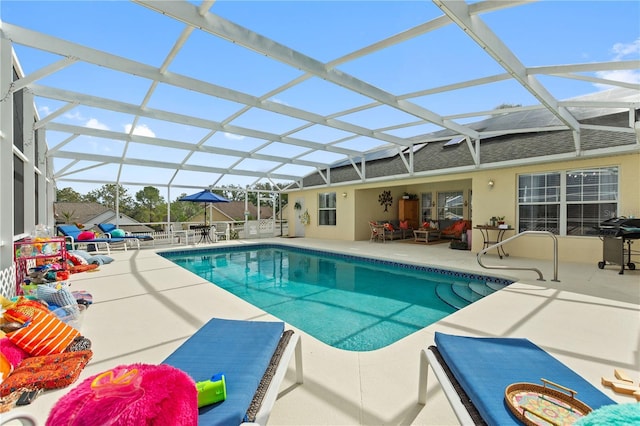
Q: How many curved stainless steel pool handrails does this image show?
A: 1